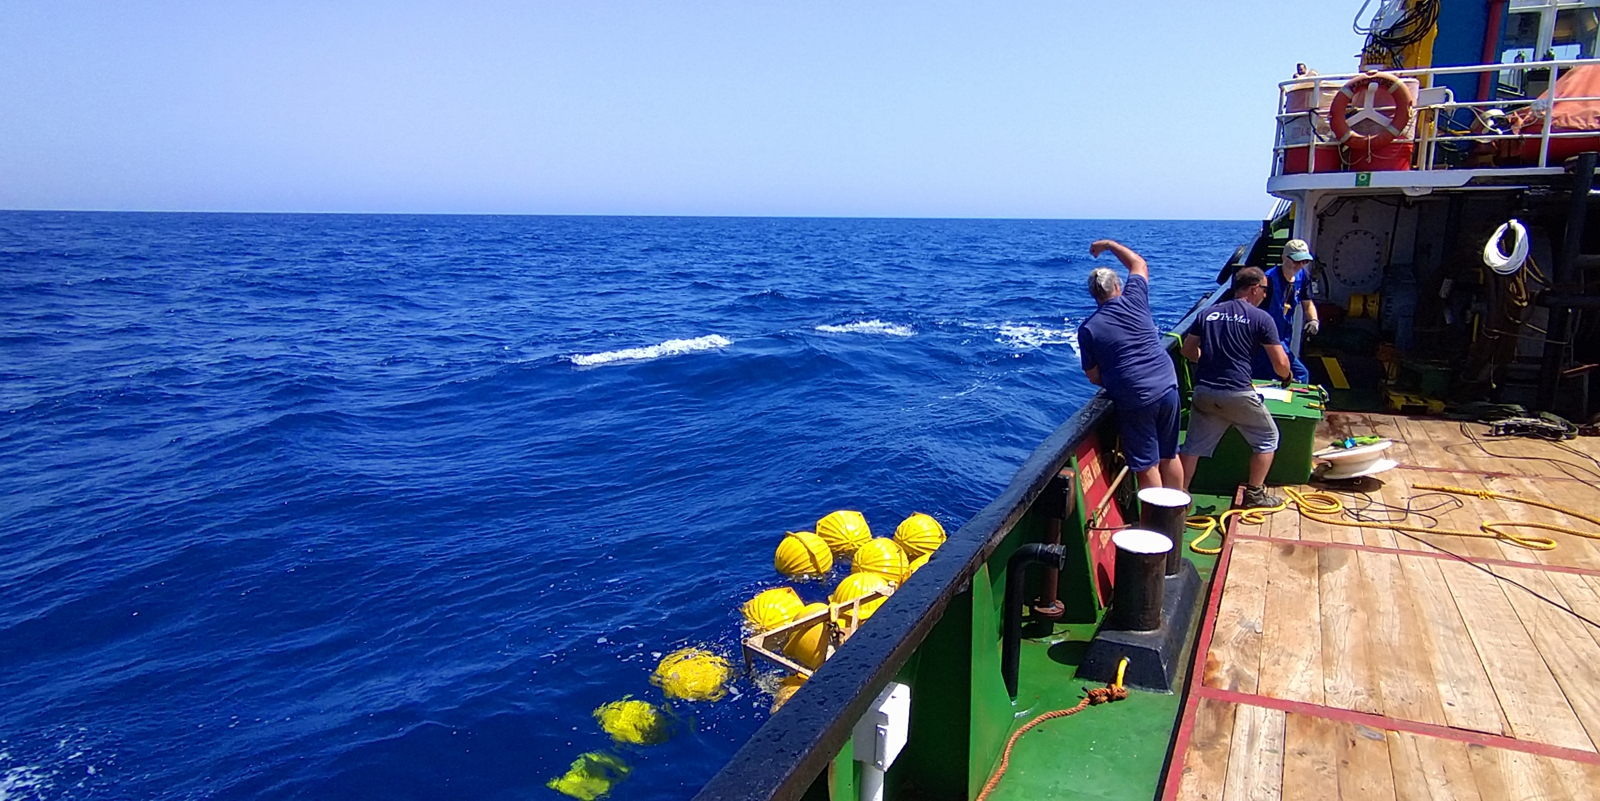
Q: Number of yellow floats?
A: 12